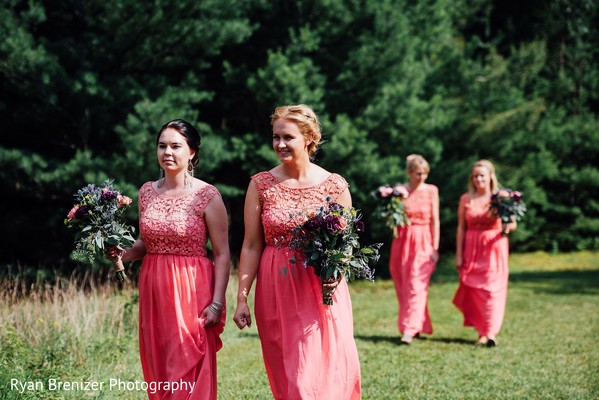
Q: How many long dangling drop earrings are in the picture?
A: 2